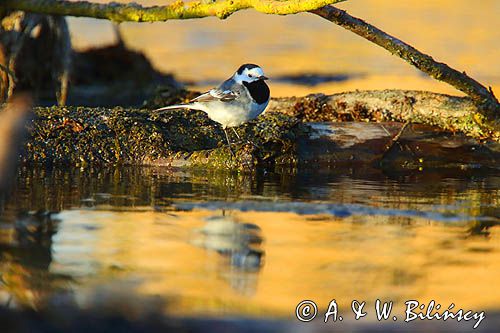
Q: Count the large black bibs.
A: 1